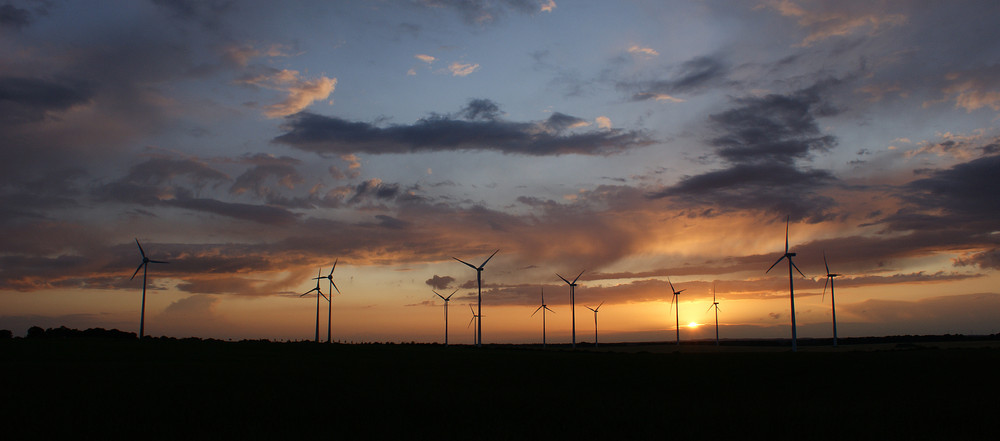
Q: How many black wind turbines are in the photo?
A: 13